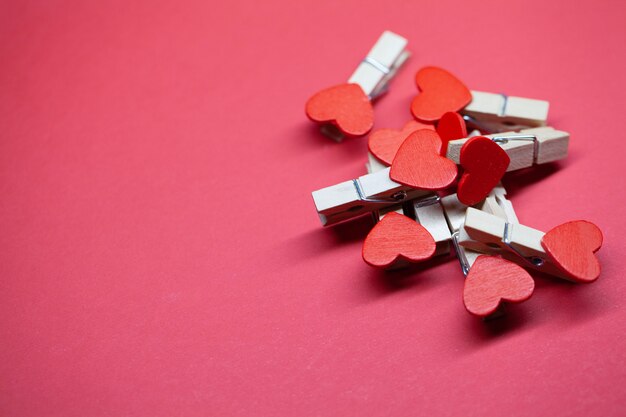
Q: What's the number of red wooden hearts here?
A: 9